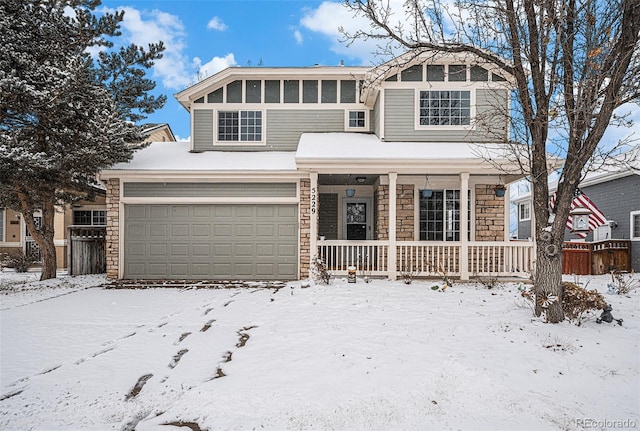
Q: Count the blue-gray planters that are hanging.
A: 3